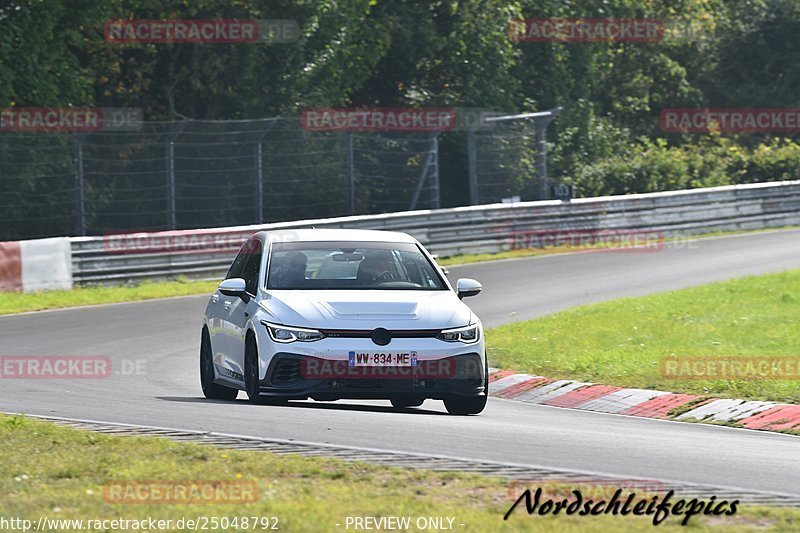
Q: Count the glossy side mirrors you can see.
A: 2